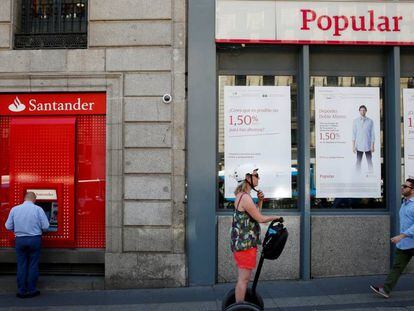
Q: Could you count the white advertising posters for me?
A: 3